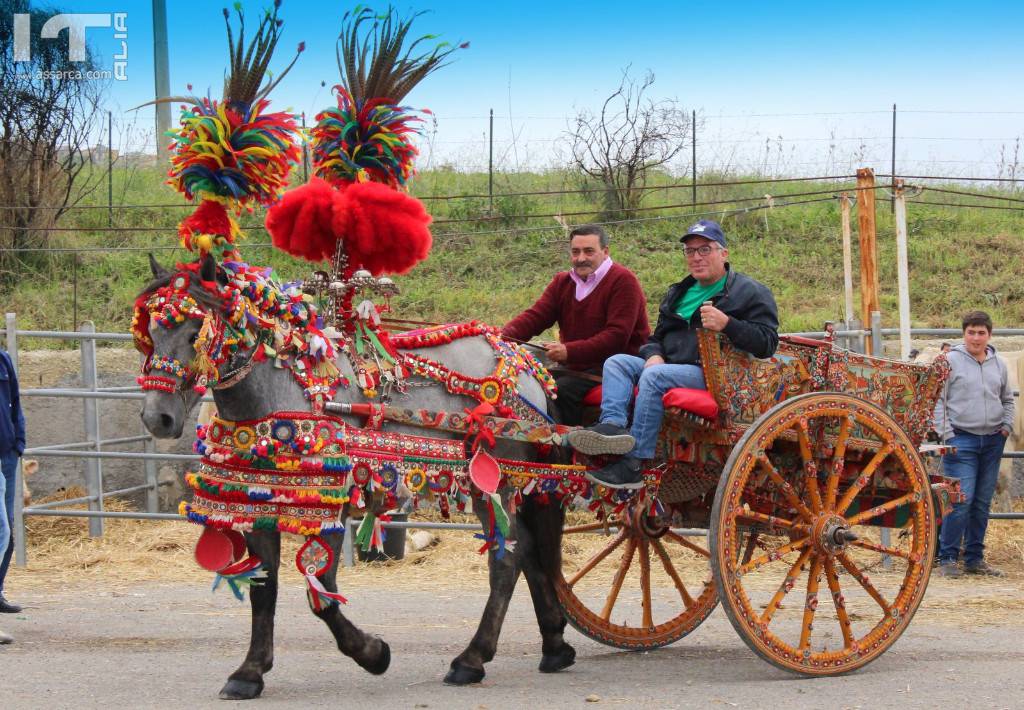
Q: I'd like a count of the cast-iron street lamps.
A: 0